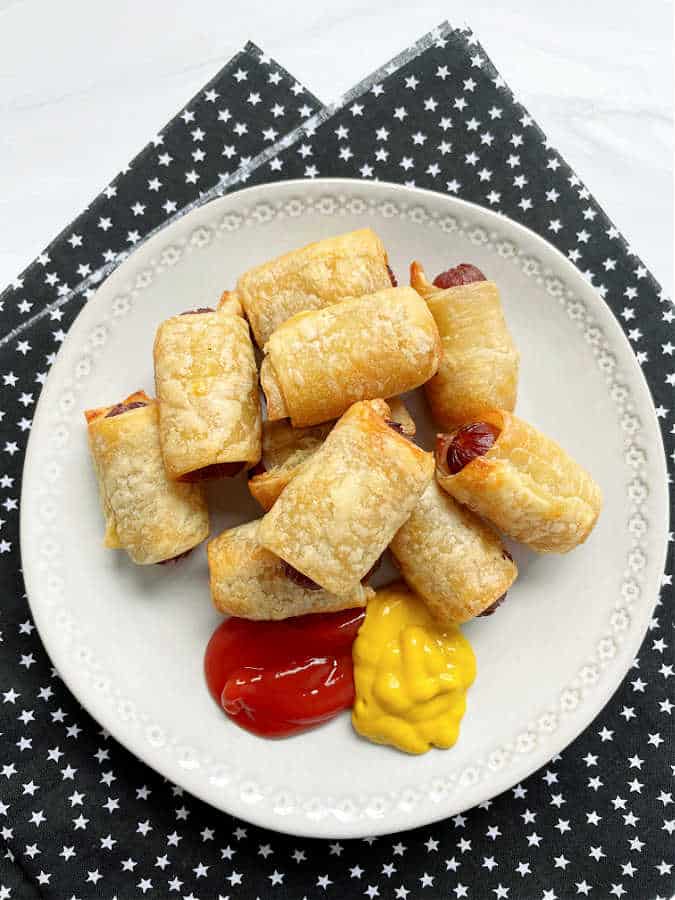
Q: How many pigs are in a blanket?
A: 10